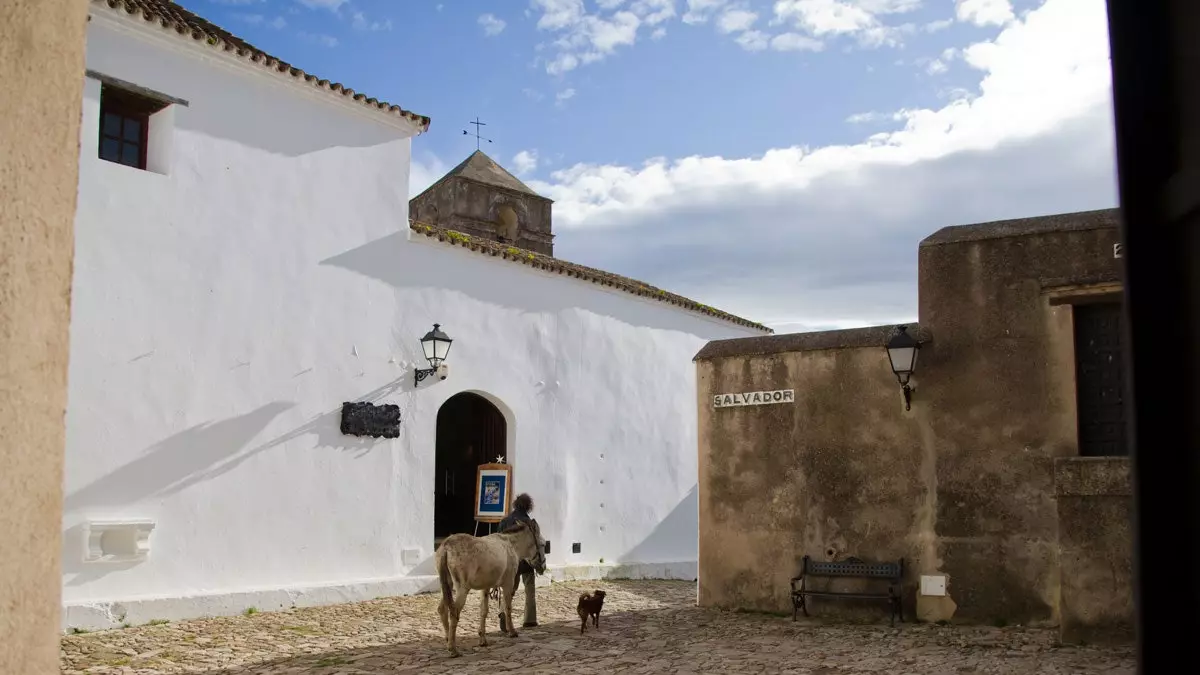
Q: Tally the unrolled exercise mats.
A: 0